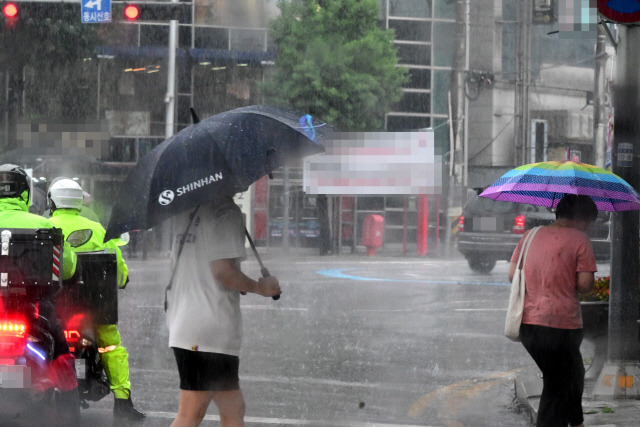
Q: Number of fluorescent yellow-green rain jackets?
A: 2